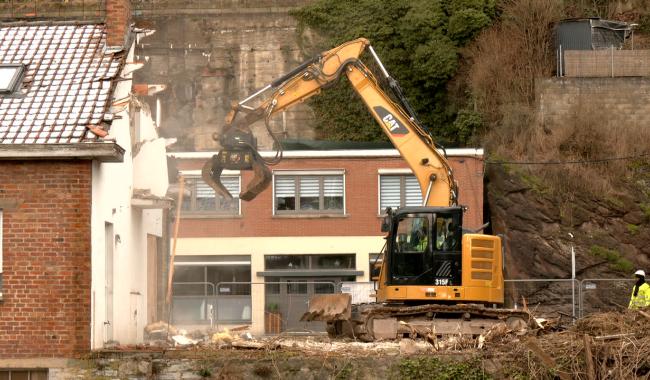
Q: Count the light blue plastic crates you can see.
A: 0